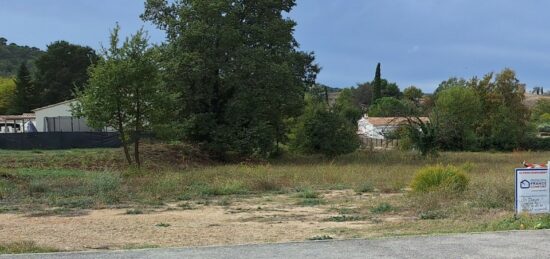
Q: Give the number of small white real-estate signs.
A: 1